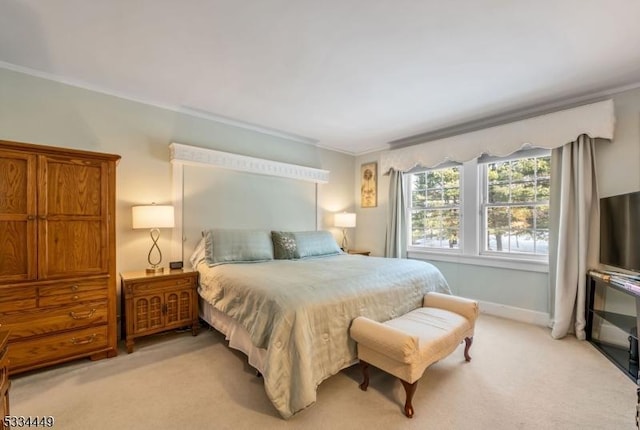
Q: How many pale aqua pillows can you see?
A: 2